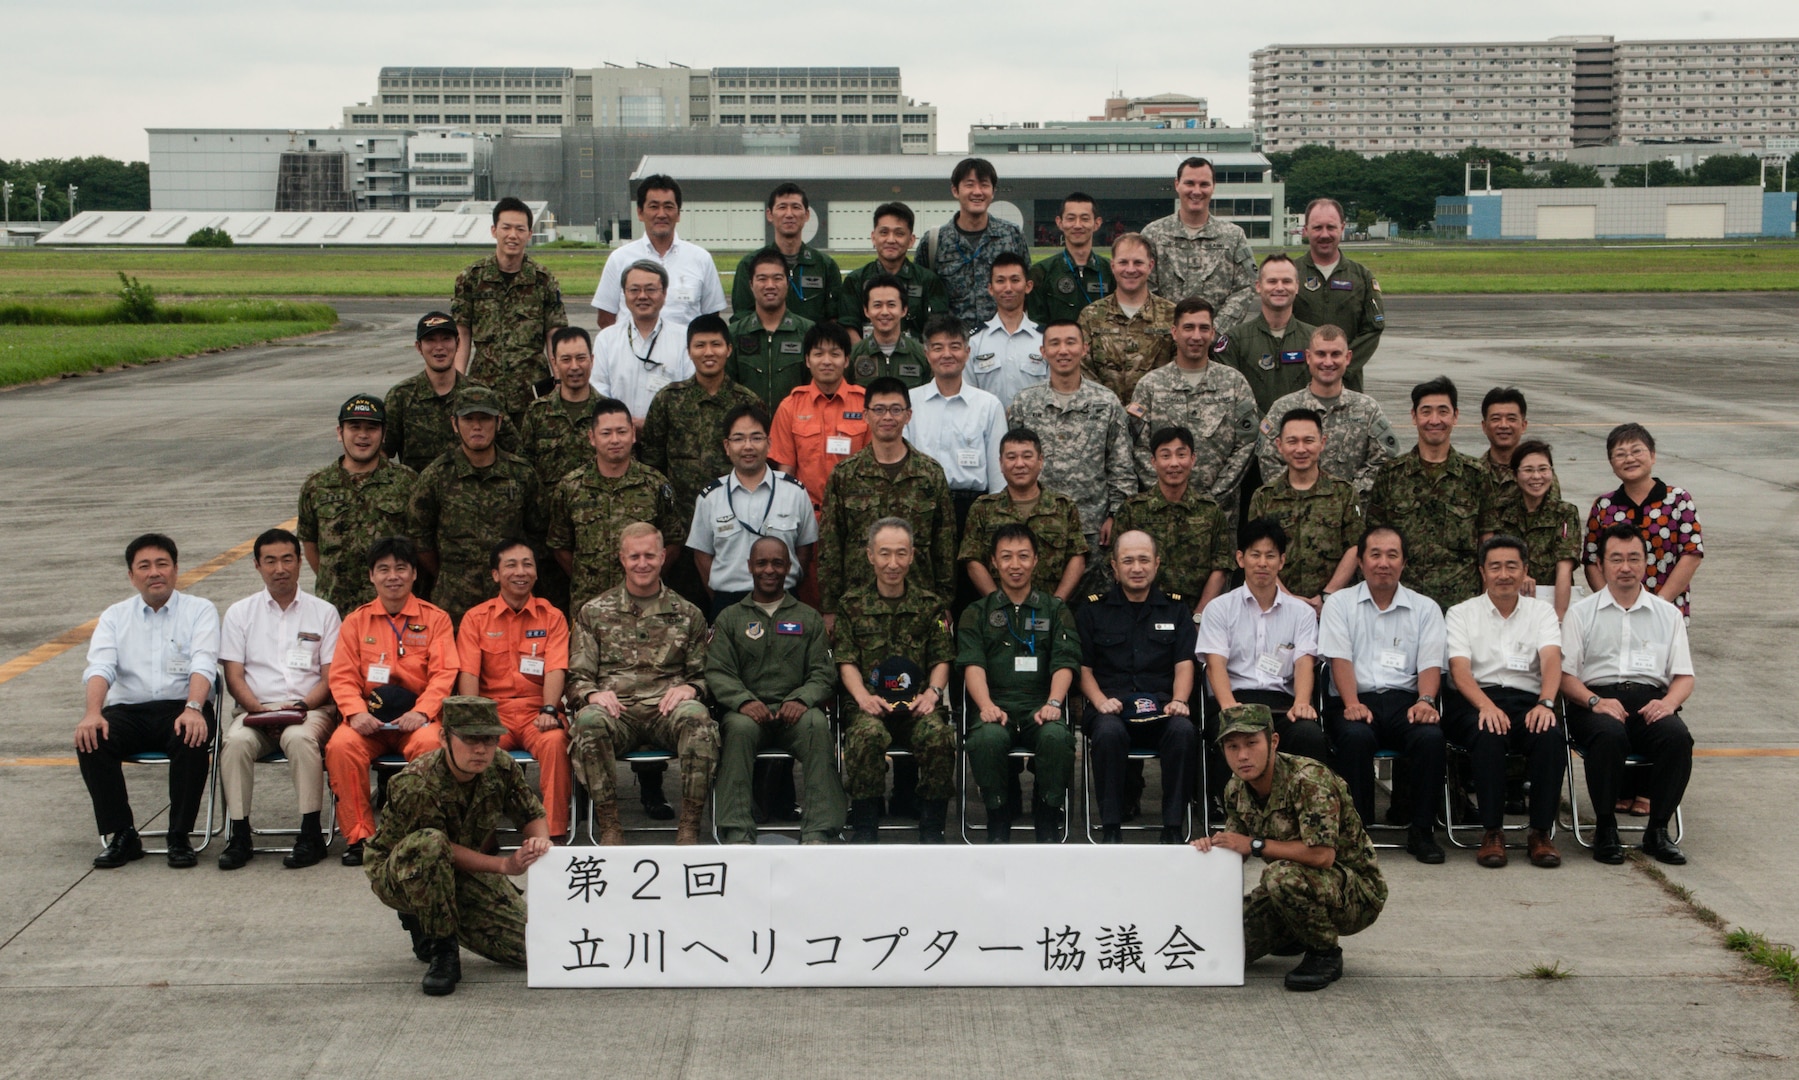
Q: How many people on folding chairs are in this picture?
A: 13